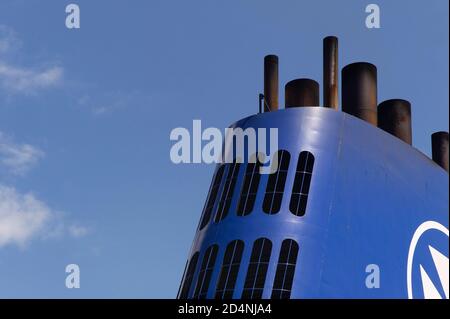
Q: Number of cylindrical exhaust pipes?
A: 6